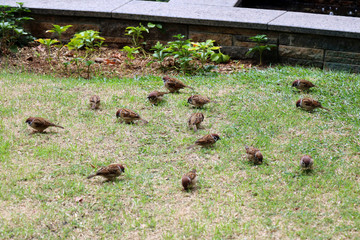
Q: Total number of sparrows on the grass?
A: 14